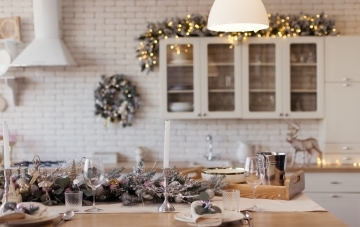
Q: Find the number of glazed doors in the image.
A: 4